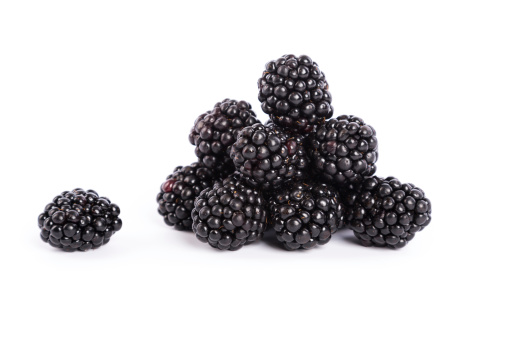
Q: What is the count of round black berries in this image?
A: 9